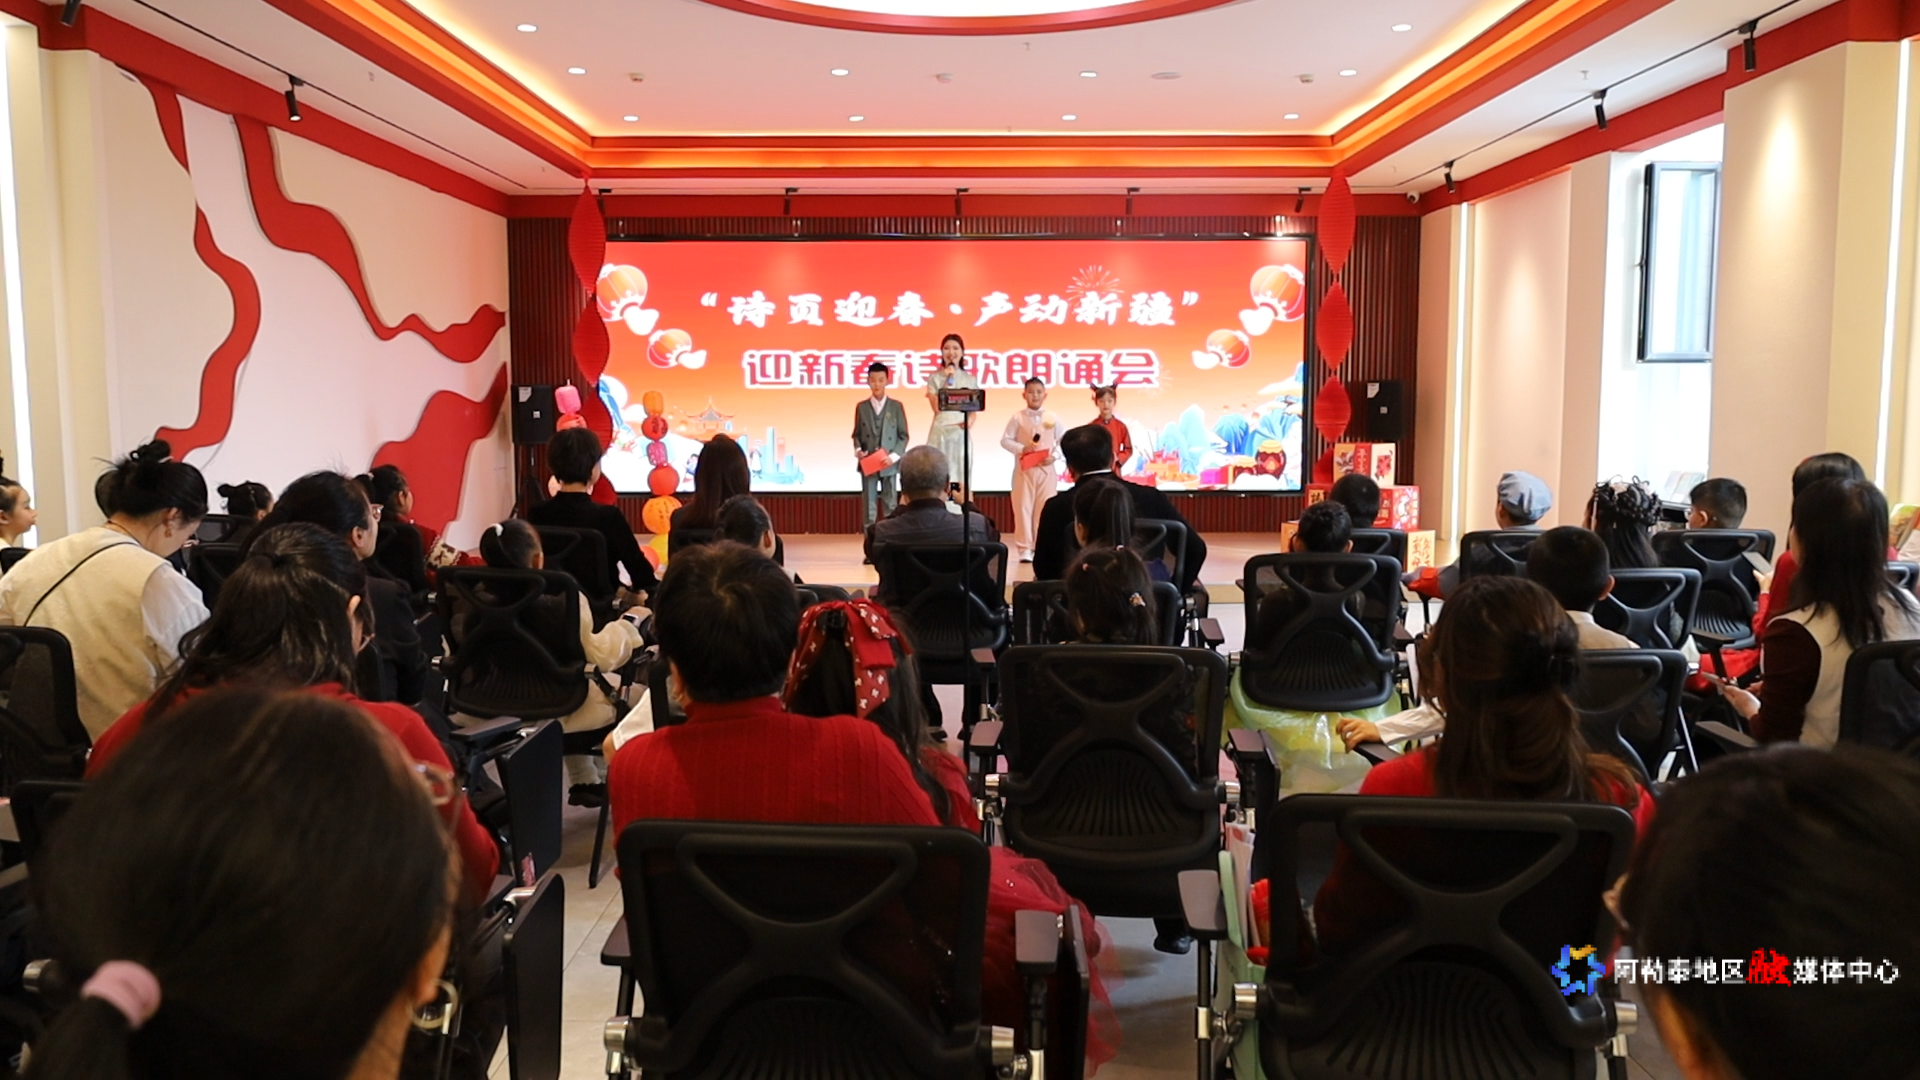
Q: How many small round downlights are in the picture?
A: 10